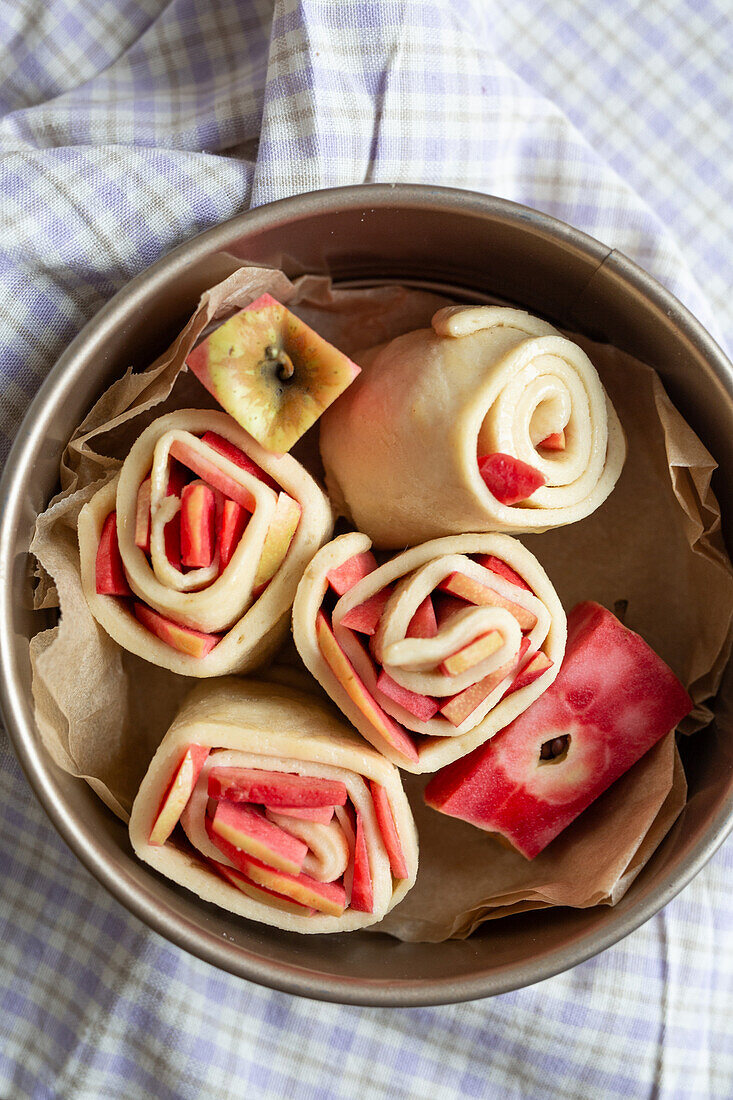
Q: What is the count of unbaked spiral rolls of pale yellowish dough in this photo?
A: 4